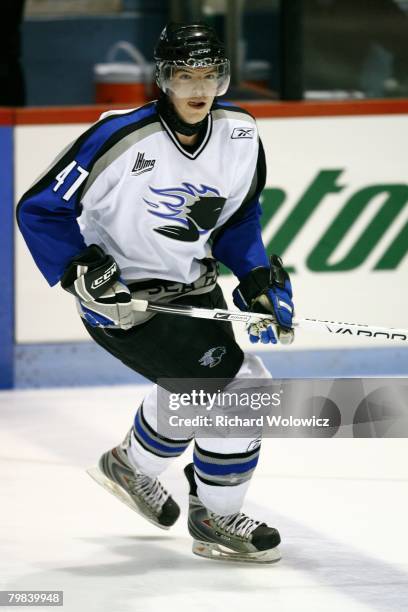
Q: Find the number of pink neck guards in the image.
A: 0